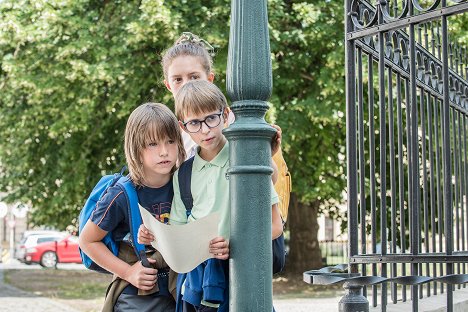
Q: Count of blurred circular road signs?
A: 2